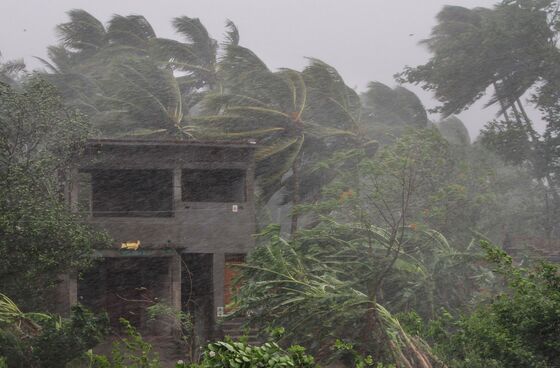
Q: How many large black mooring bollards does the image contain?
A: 0